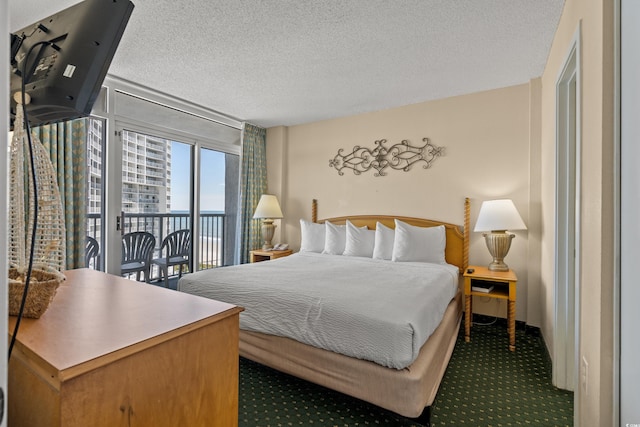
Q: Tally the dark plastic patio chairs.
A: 3